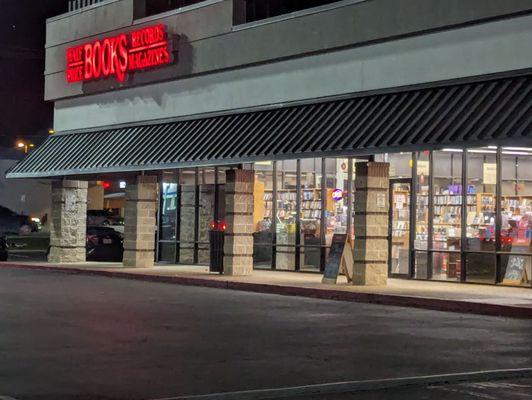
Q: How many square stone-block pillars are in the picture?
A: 4